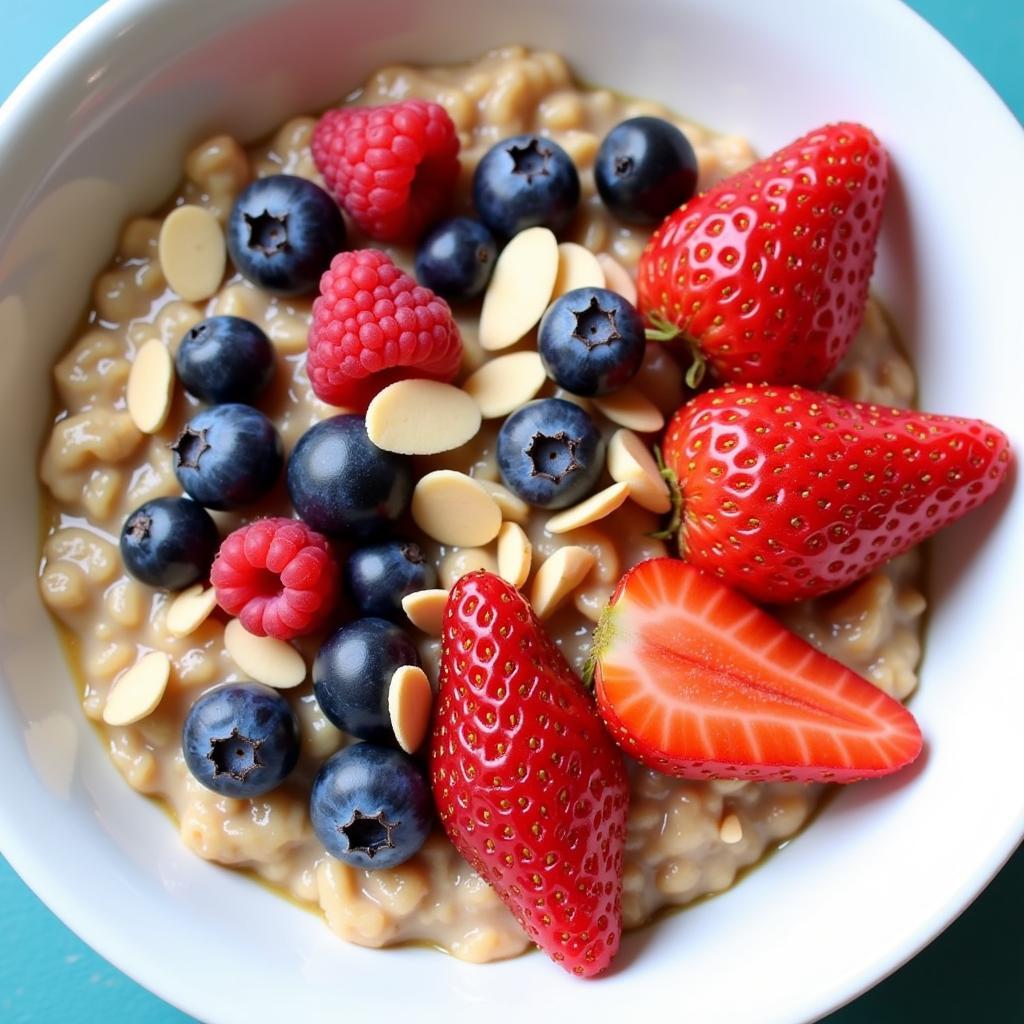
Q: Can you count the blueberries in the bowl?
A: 14